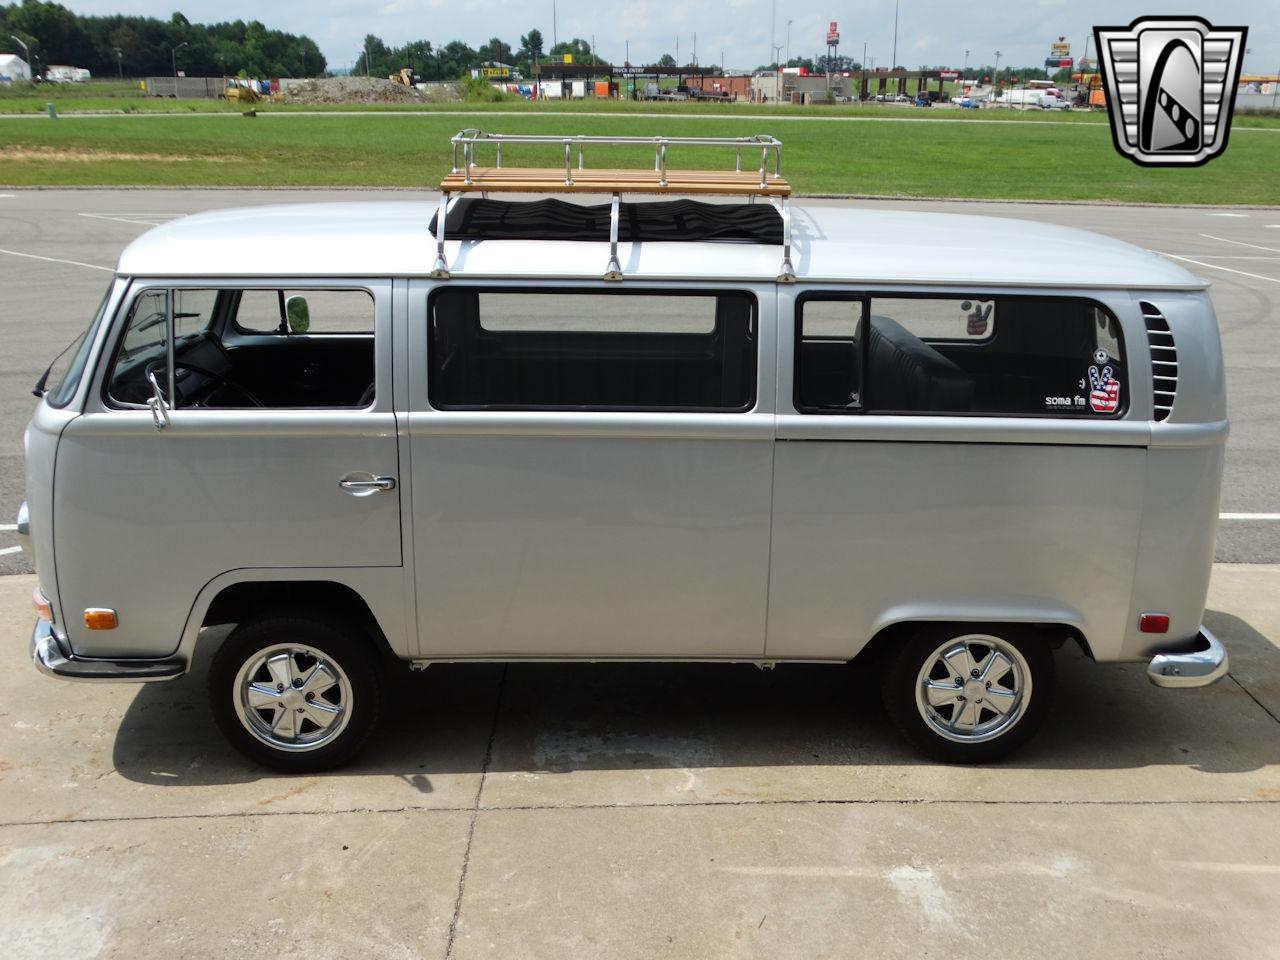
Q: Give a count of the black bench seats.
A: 1